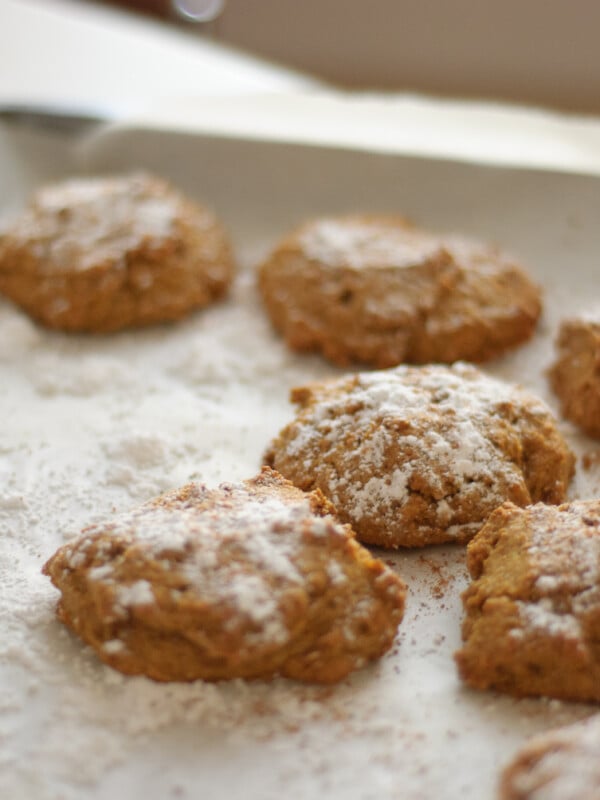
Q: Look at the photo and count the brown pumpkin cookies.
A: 7